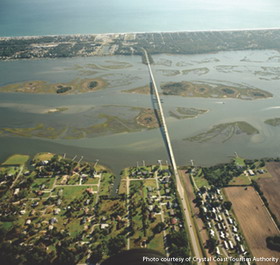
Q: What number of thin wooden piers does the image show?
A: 10